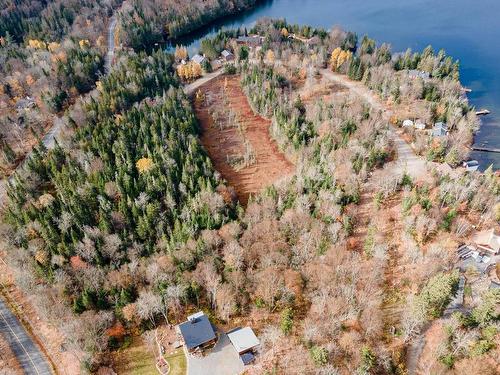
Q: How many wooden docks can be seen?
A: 3